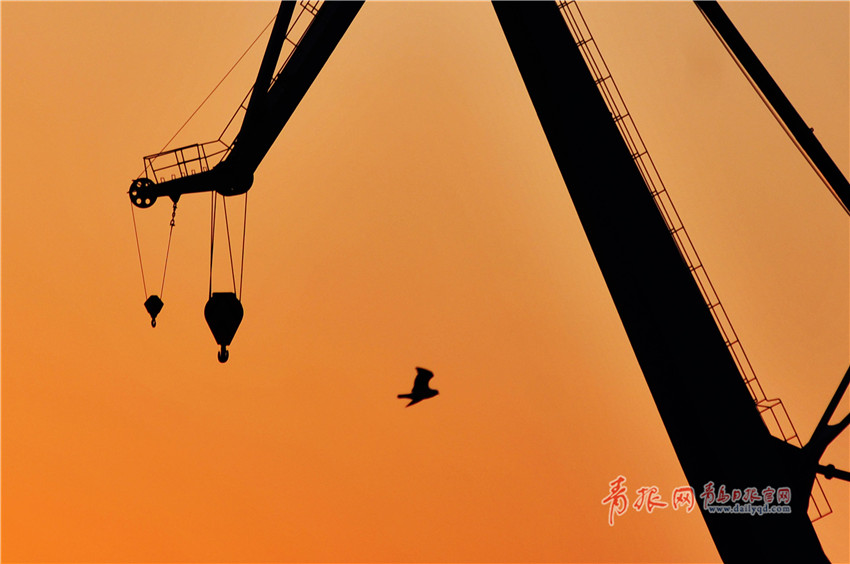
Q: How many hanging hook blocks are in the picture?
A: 2